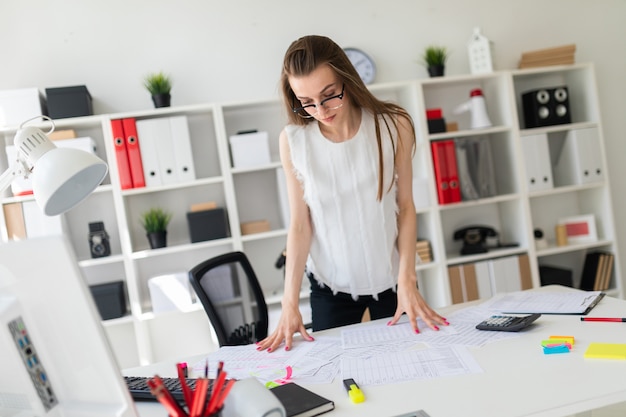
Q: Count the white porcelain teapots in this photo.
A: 0